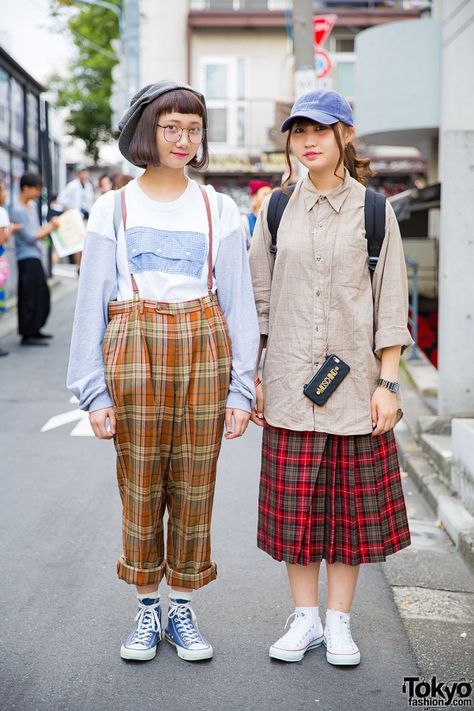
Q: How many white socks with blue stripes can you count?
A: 0